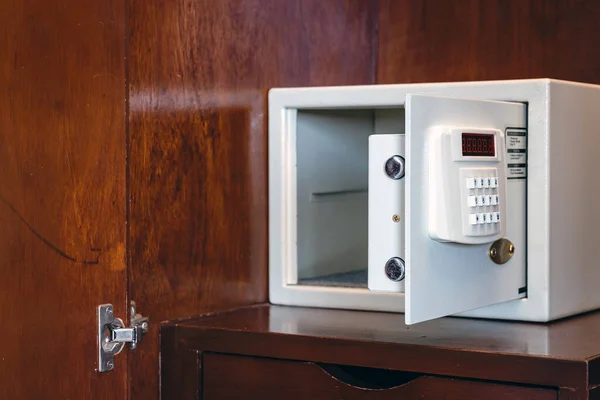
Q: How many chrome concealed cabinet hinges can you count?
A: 1